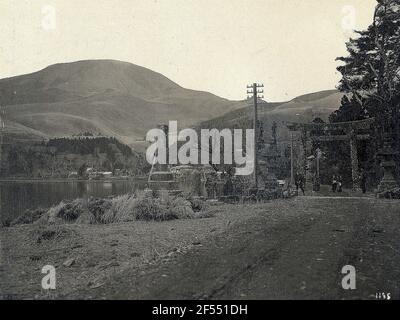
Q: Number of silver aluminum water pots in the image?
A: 0